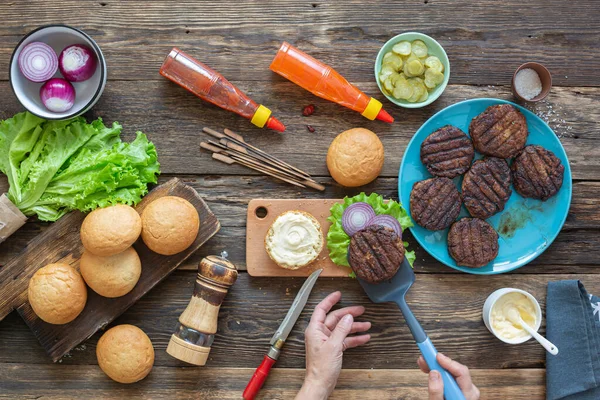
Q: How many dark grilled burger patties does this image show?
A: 7